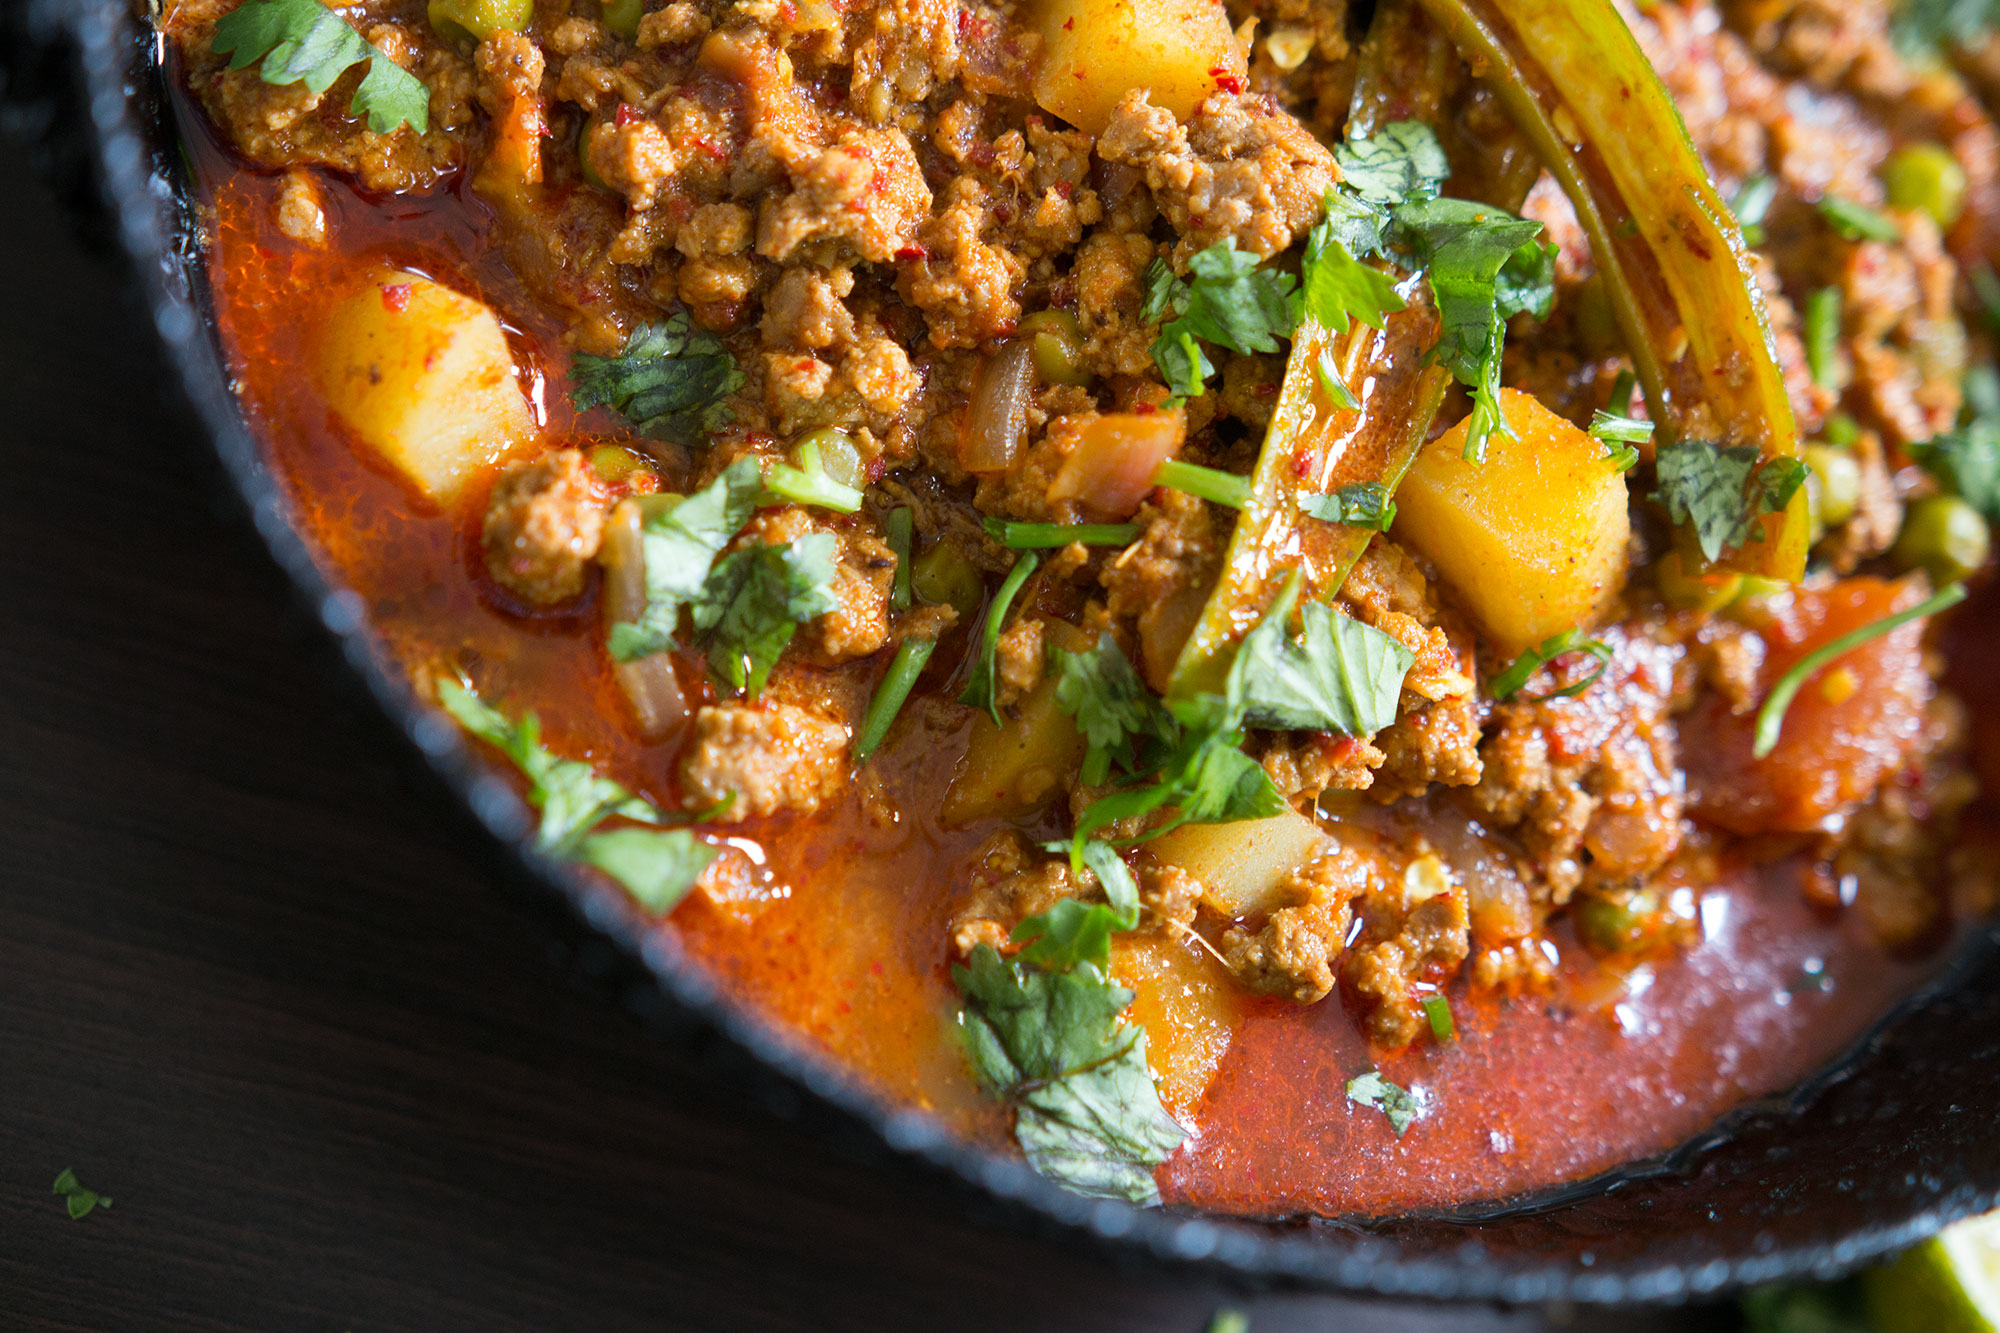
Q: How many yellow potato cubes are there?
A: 6